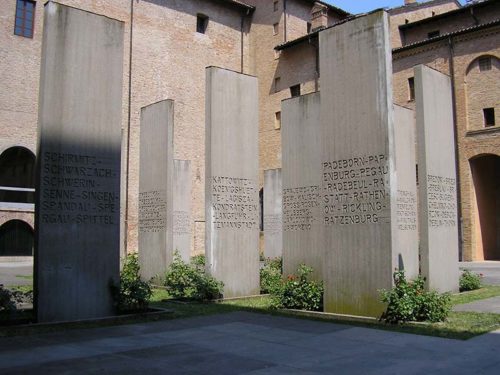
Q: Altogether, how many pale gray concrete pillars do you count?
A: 9